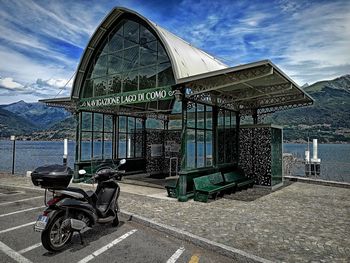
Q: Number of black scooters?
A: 1